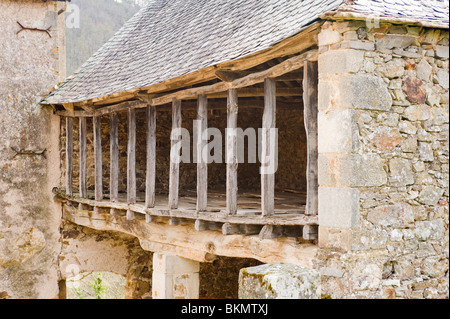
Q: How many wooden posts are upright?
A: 11